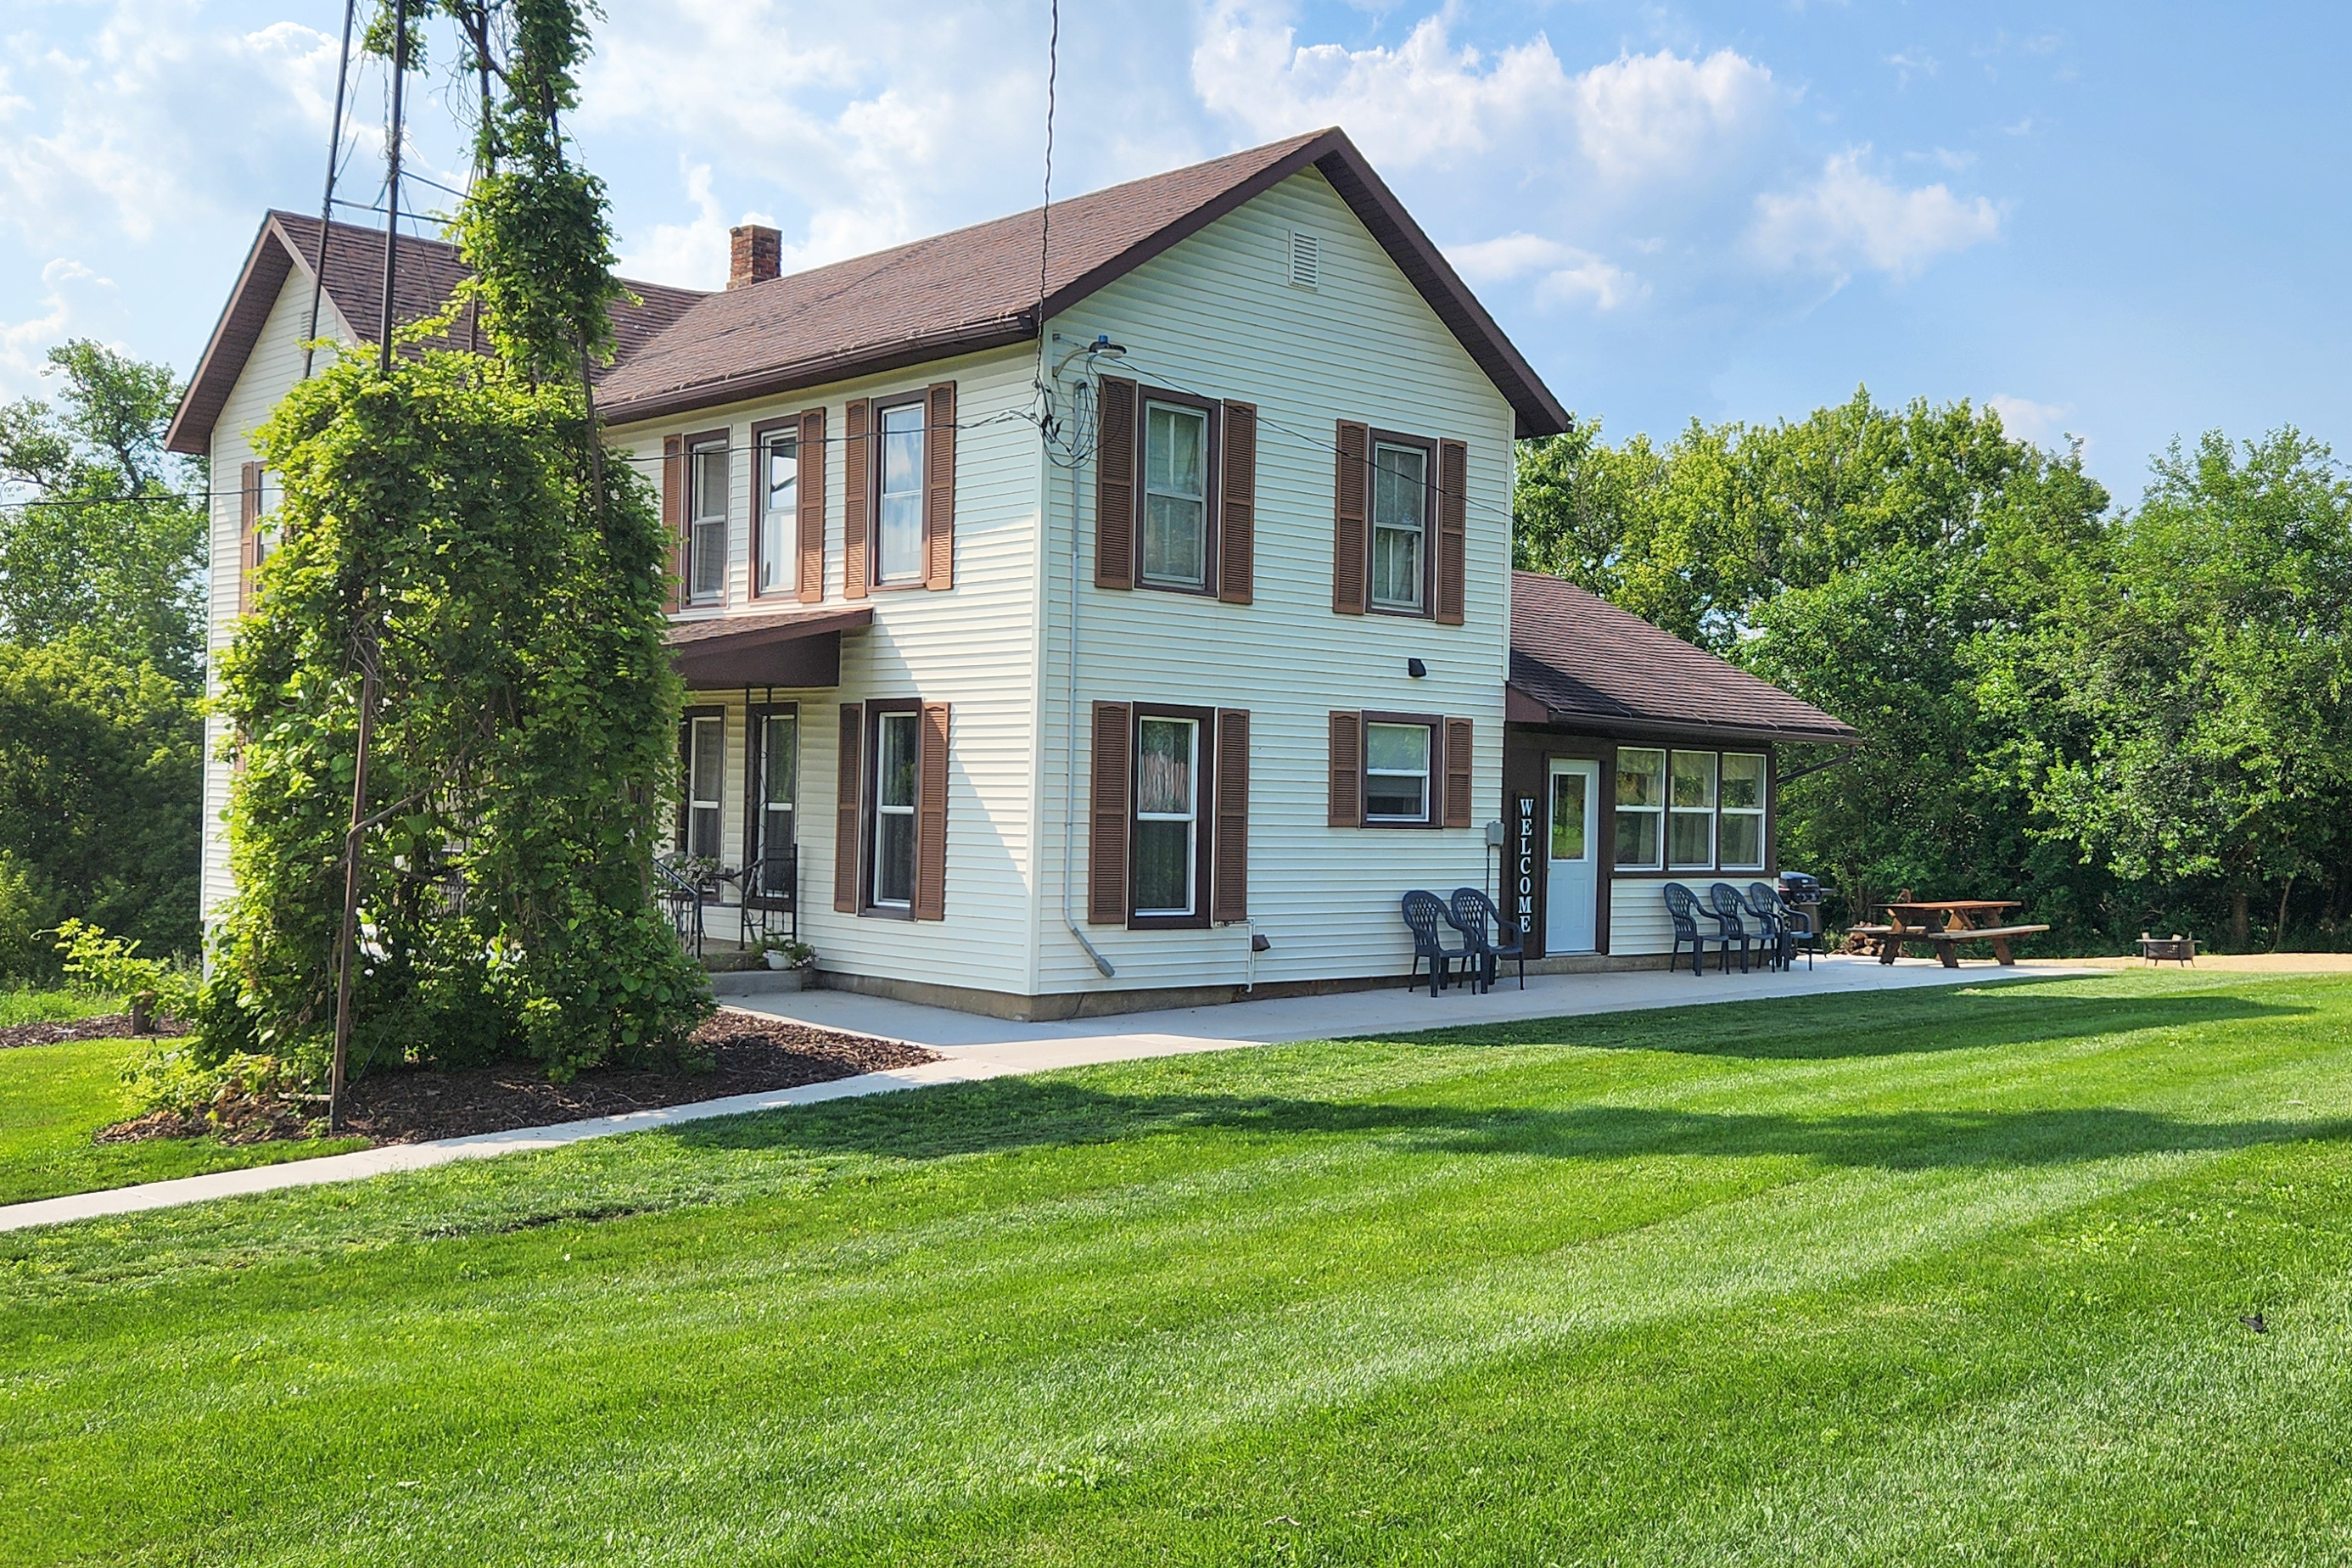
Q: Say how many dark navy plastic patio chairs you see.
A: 5